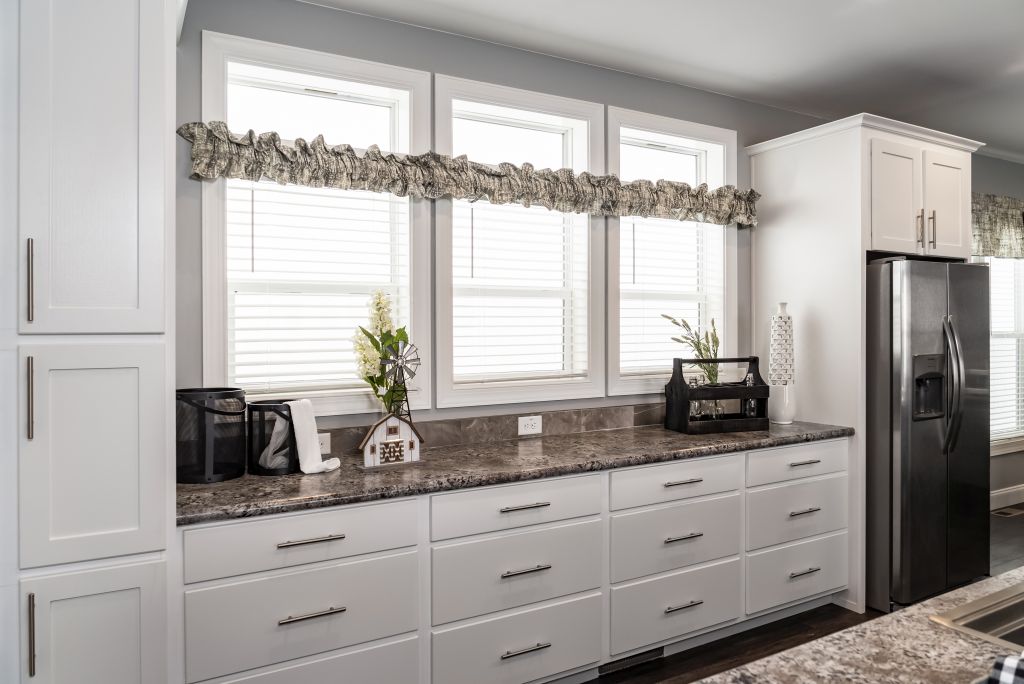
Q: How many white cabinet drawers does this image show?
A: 12